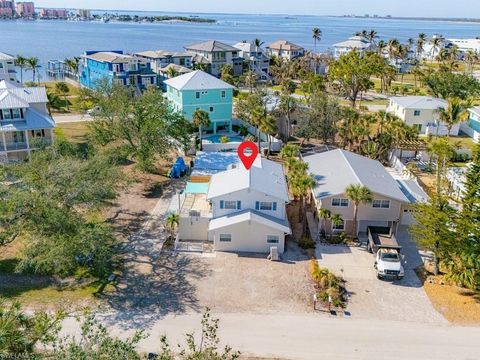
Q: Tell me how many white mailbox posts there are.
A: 2